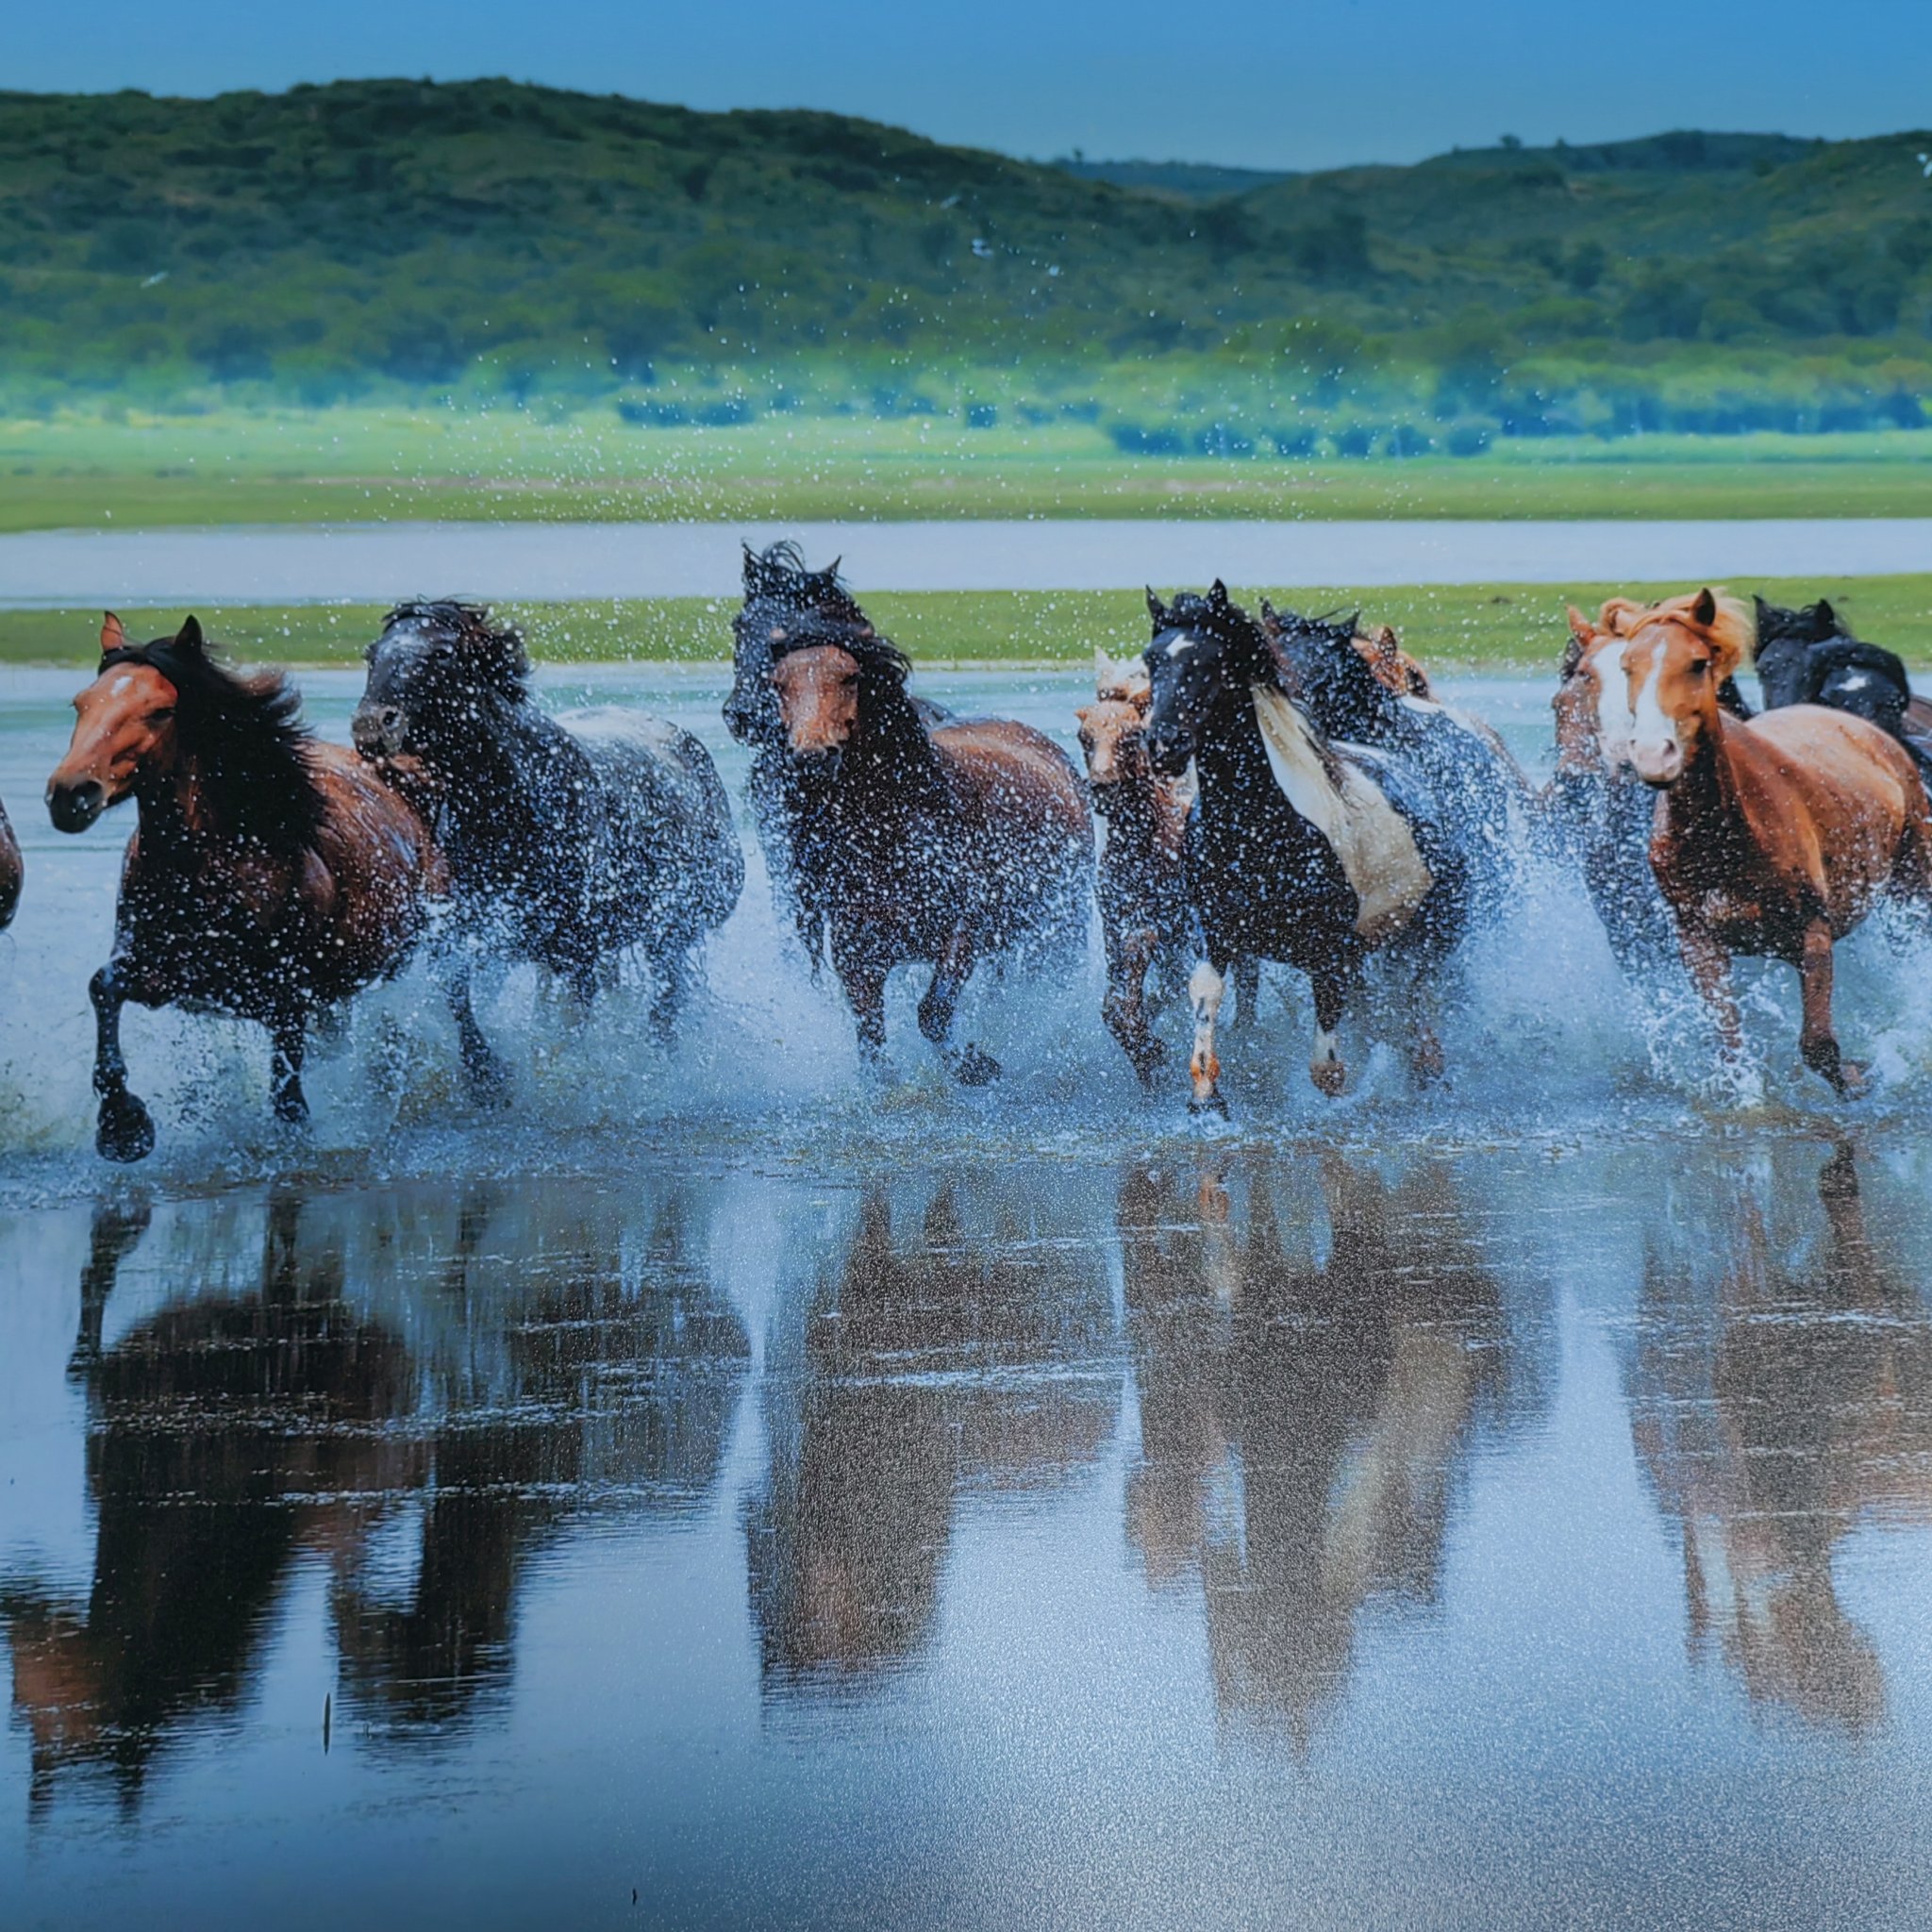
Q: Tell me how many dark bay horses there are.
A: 2